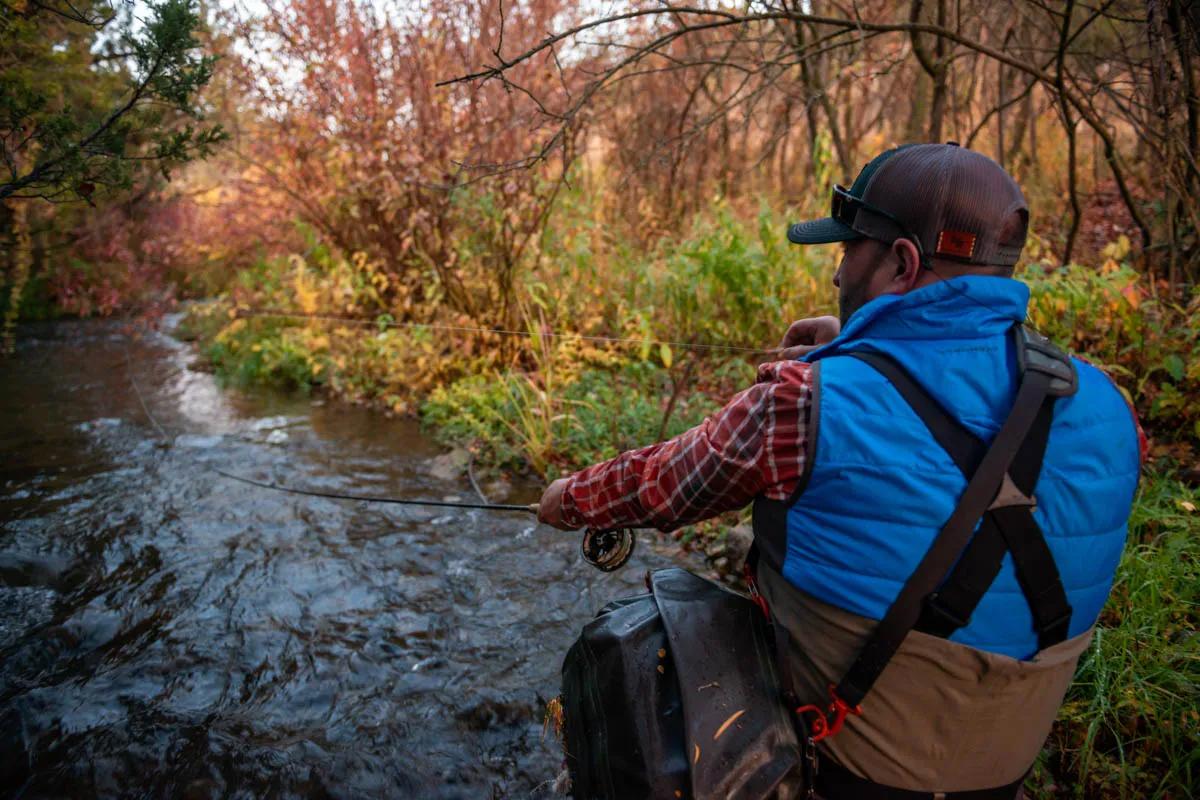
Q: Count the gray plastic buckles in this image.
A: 1